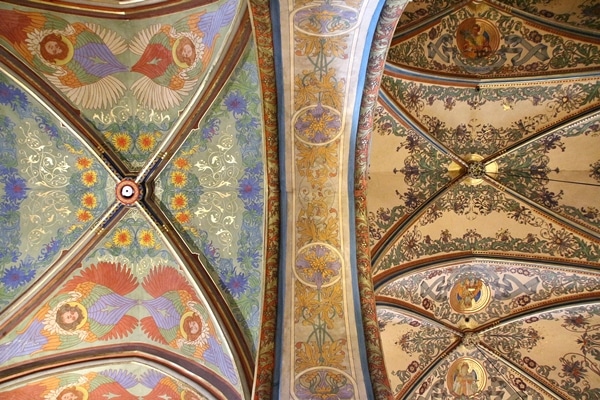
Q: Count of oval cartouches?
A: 4